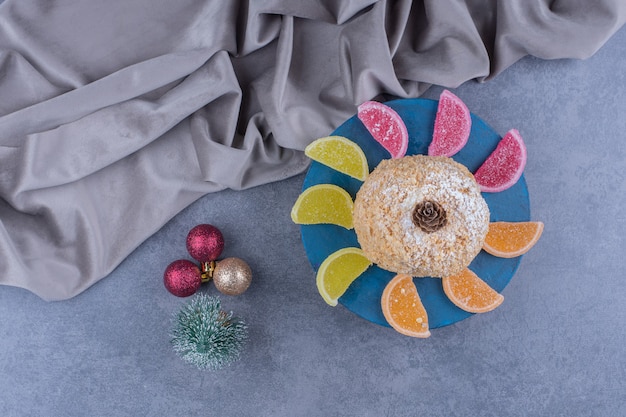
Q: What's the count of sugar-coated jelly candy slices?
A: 9